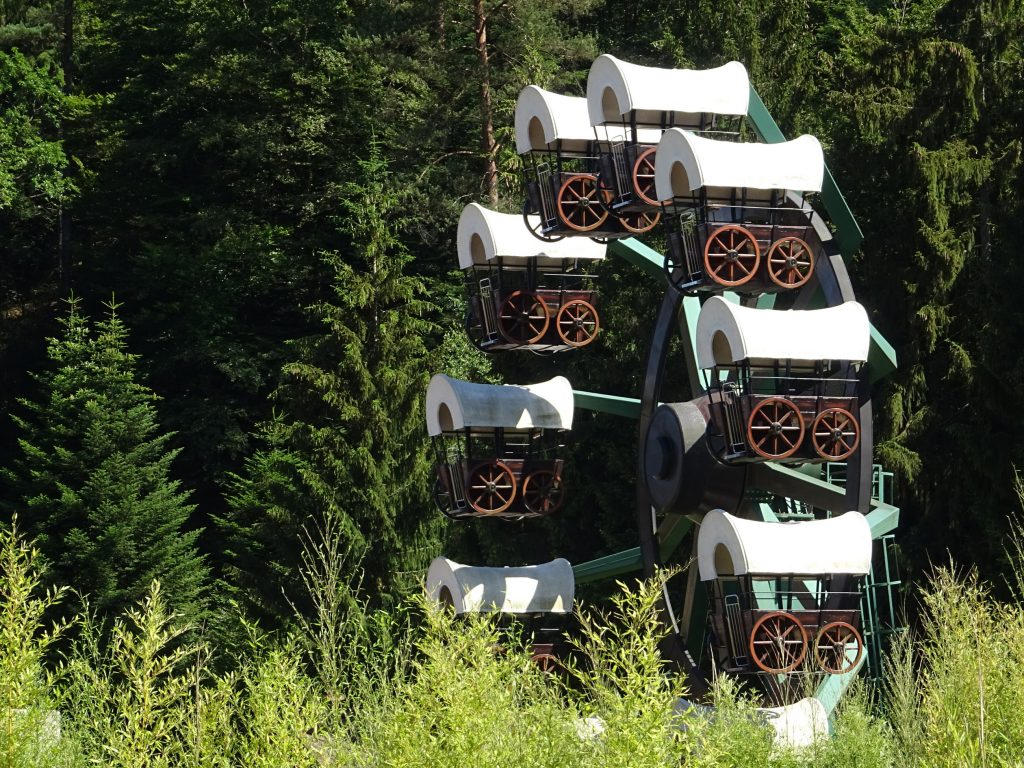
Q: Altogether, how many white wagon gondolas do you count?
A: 9